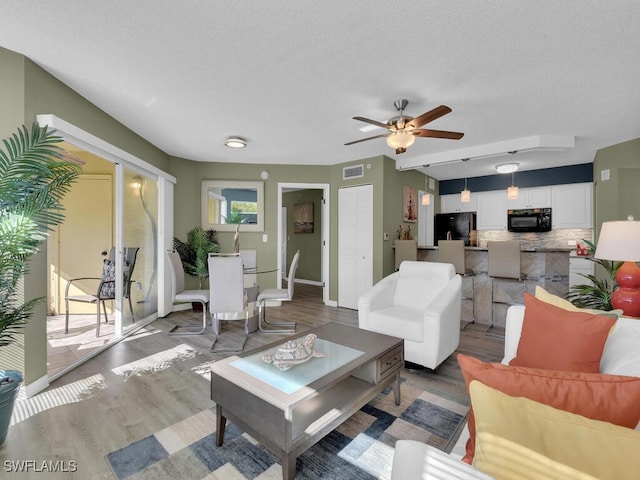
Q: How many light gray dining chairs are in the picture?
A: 4